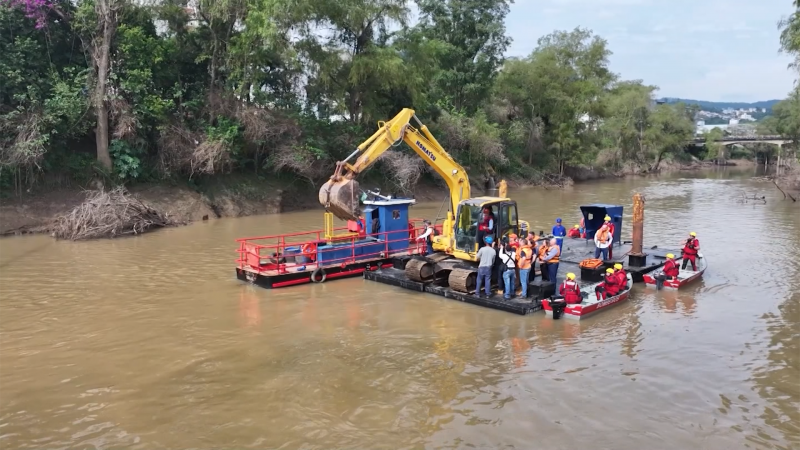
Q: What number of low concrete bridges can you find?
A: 1